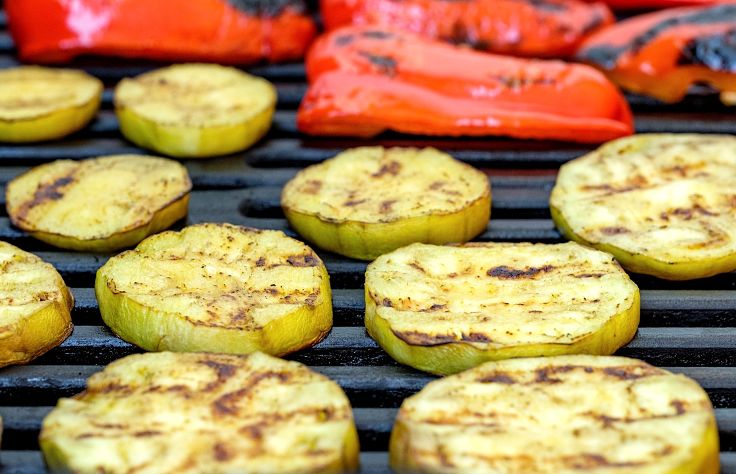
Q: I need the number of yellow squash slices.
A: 10